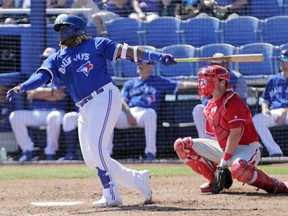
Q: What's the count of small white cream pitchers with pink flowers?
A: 0